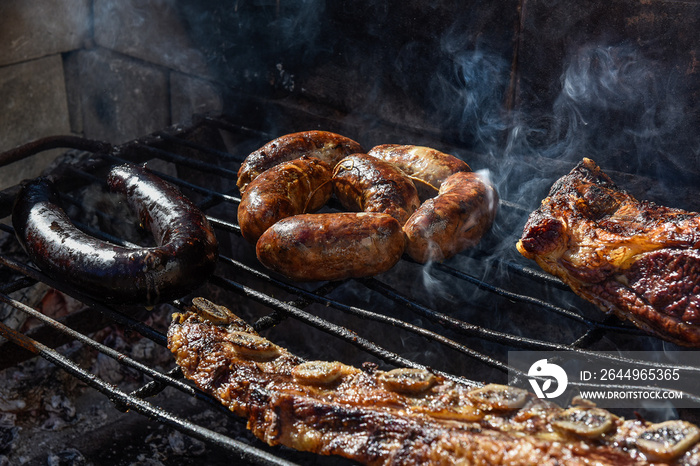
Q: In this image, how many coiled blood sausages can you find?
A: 1